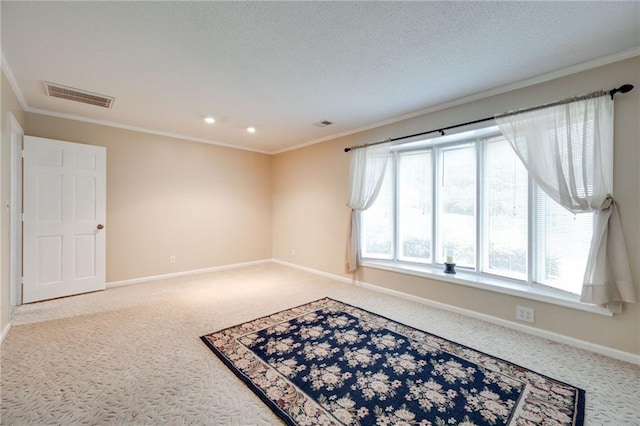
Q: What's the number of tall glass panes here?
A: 5